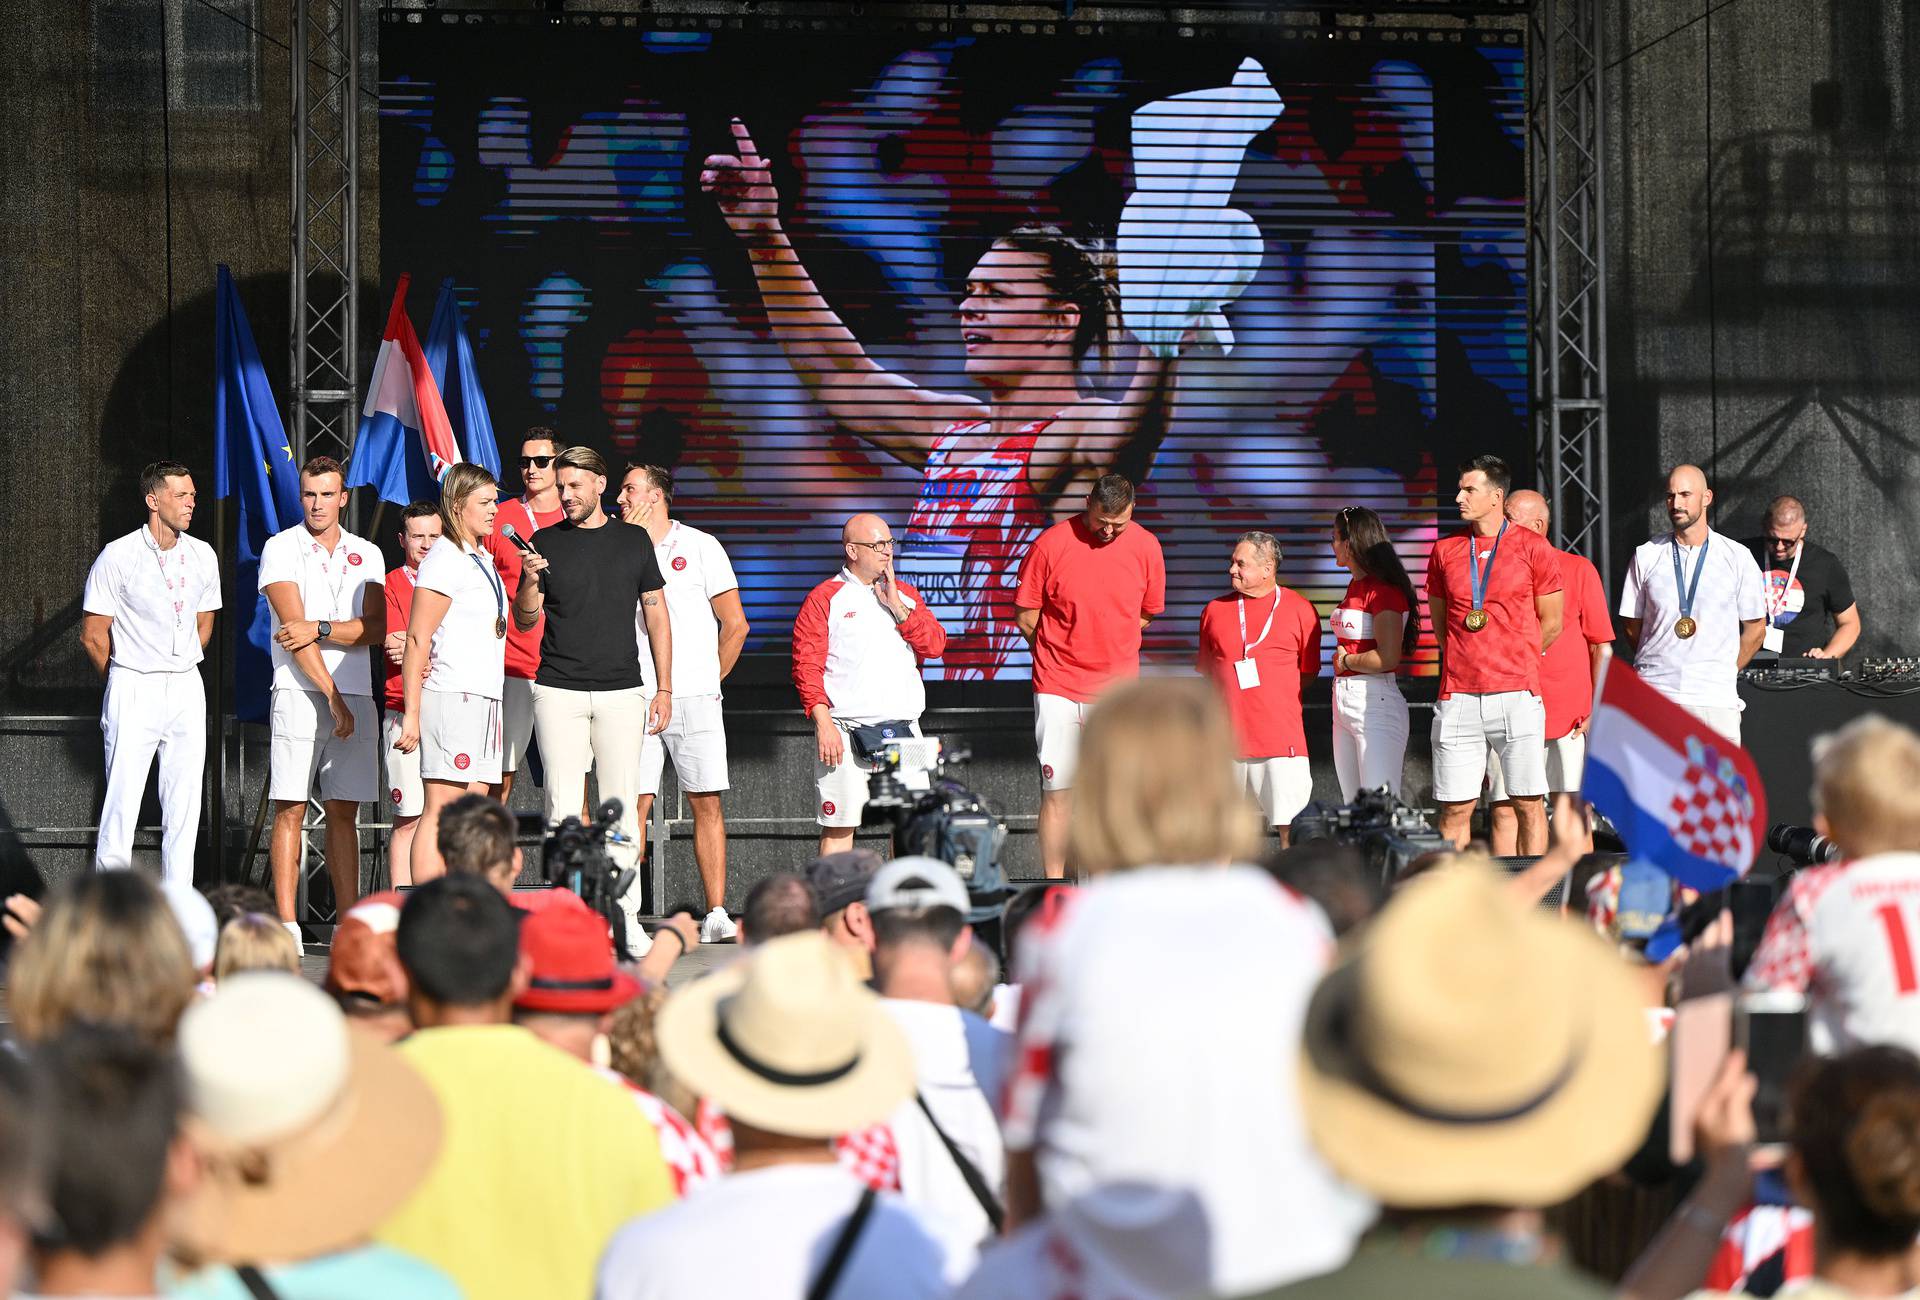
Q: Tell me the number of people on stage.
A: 15